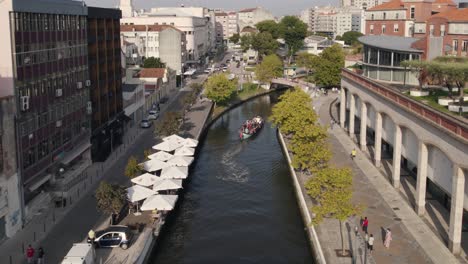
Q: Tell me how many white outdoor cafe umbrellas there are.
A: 12